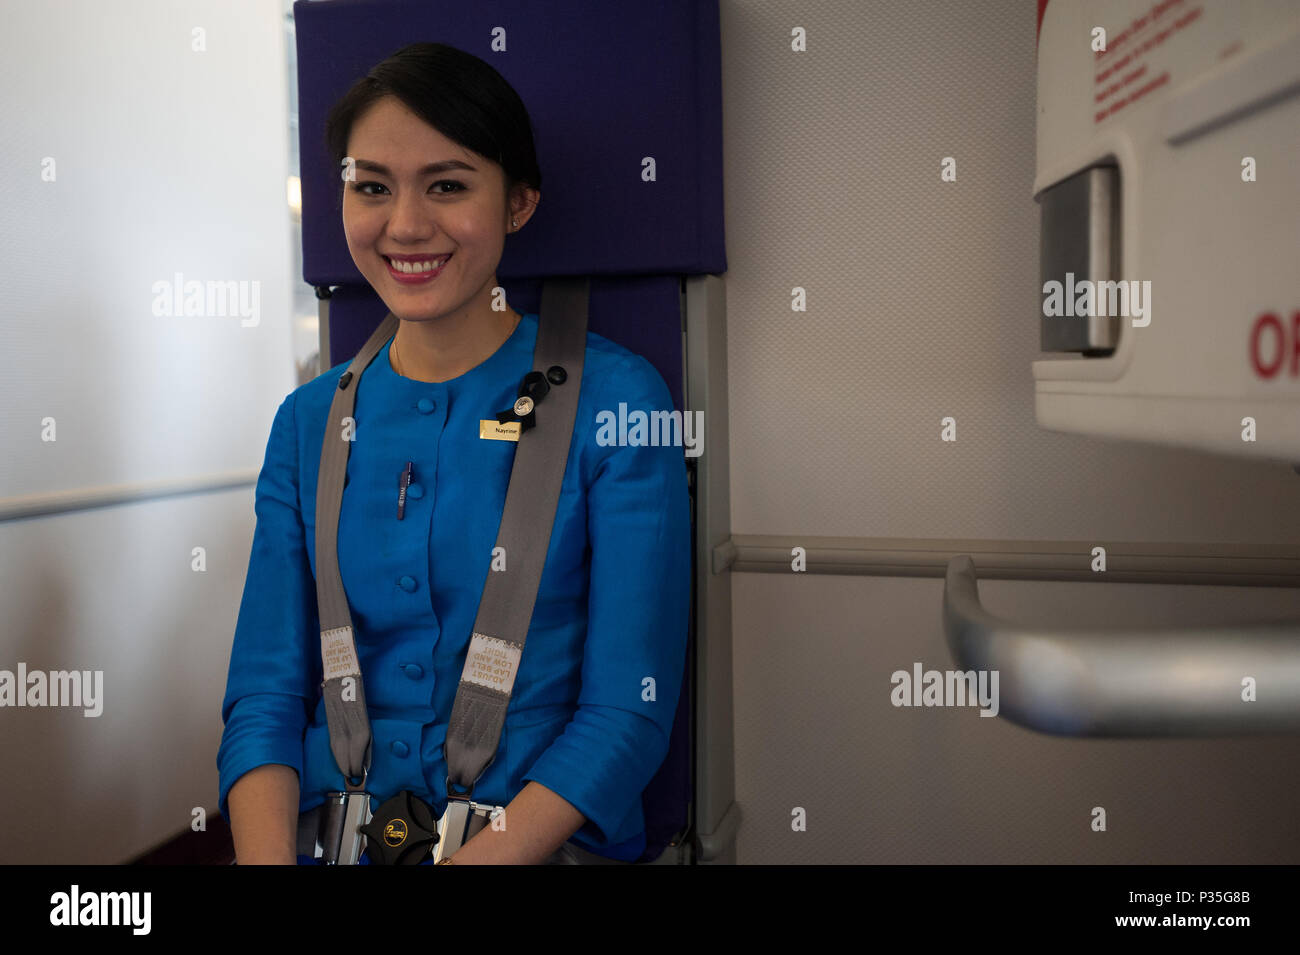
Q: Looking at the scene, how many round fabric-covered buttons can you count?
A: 5